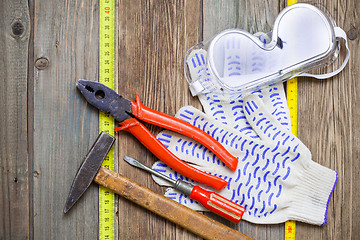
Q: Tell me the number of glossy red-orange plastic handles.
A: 3